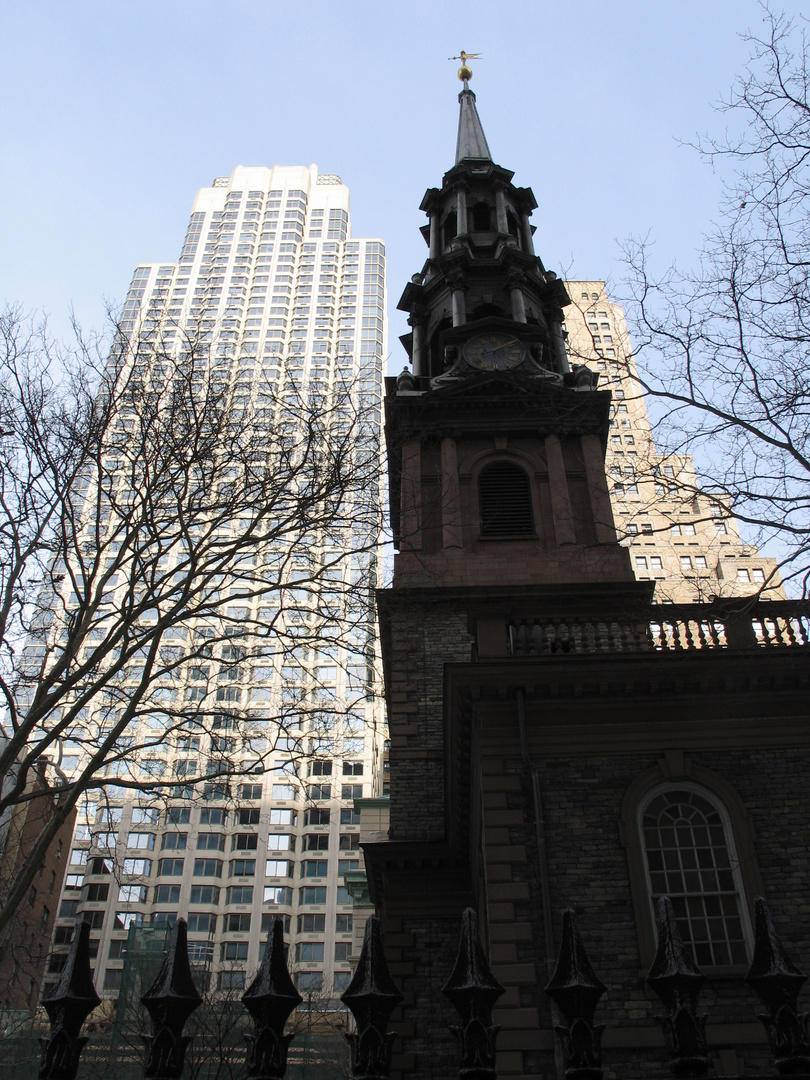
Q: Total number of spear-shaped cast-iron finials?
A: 8